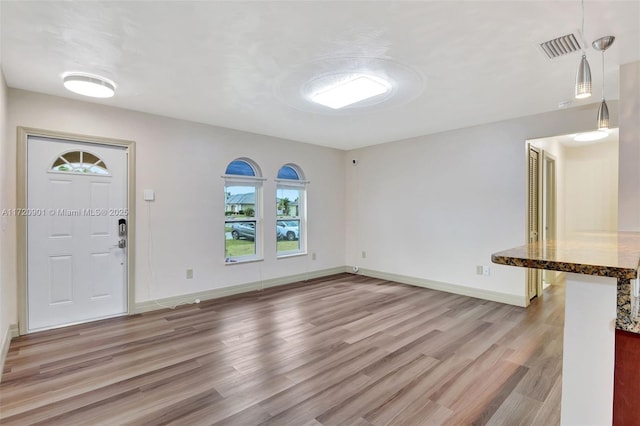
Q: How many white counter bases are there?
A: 1